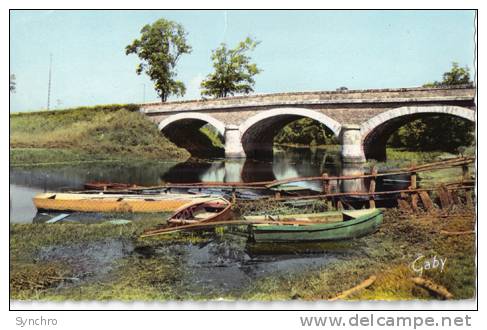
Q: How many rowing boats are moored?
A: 3